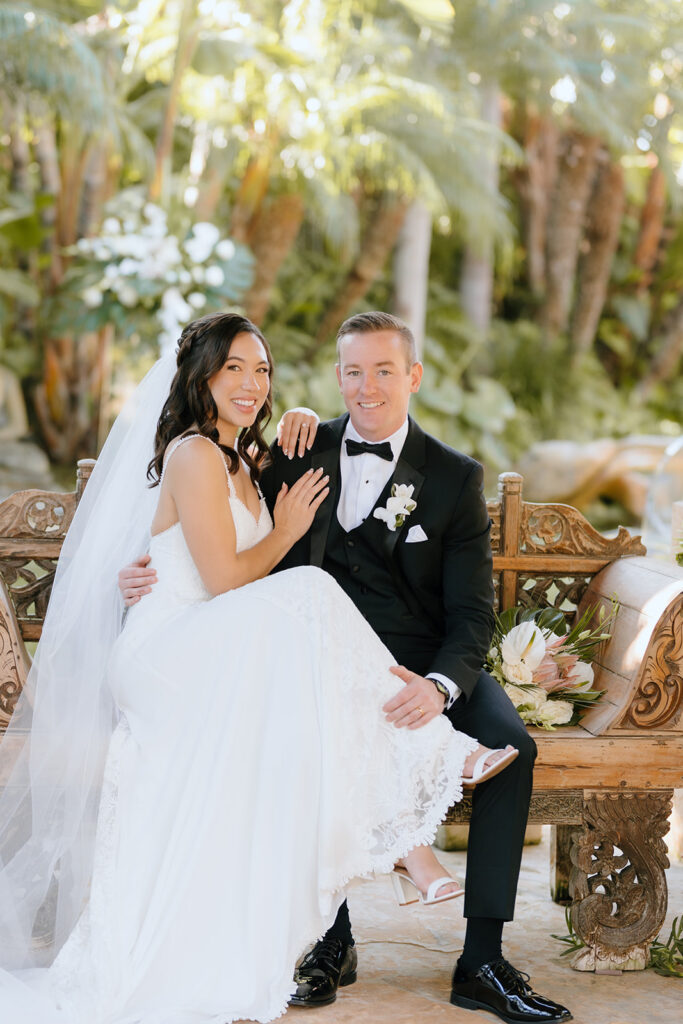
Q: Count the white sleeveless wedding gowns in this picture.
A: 1